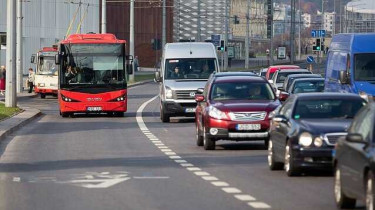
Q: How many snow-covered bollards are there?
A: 0